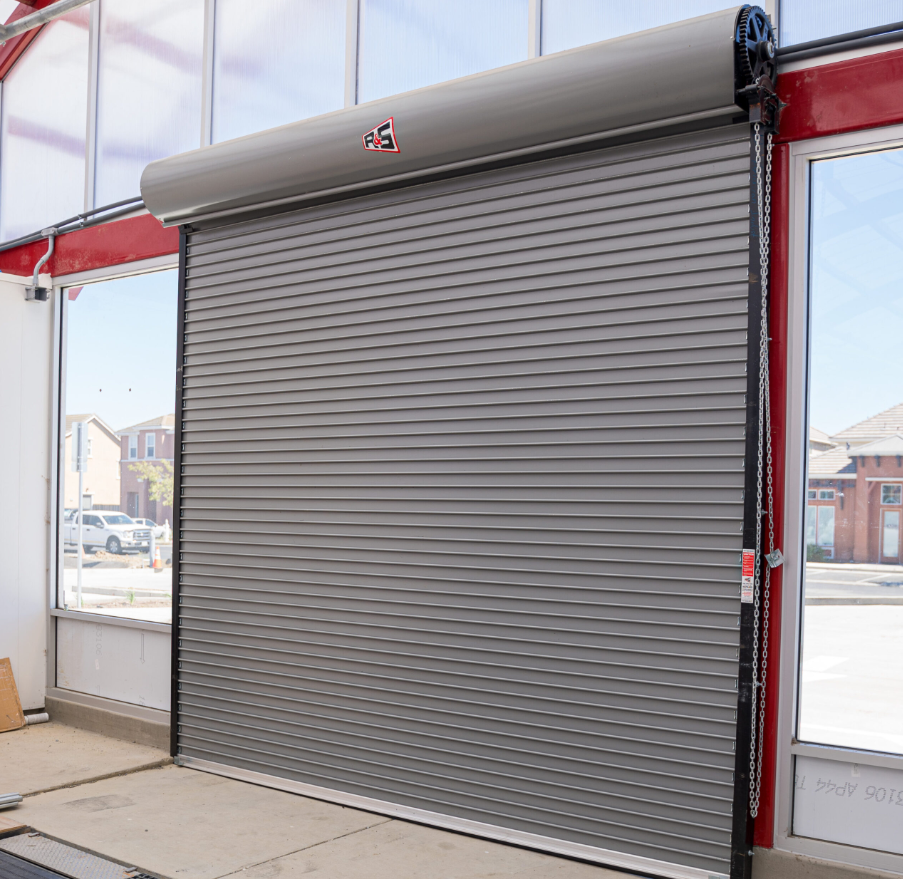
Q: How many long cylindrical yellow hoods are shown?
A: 0